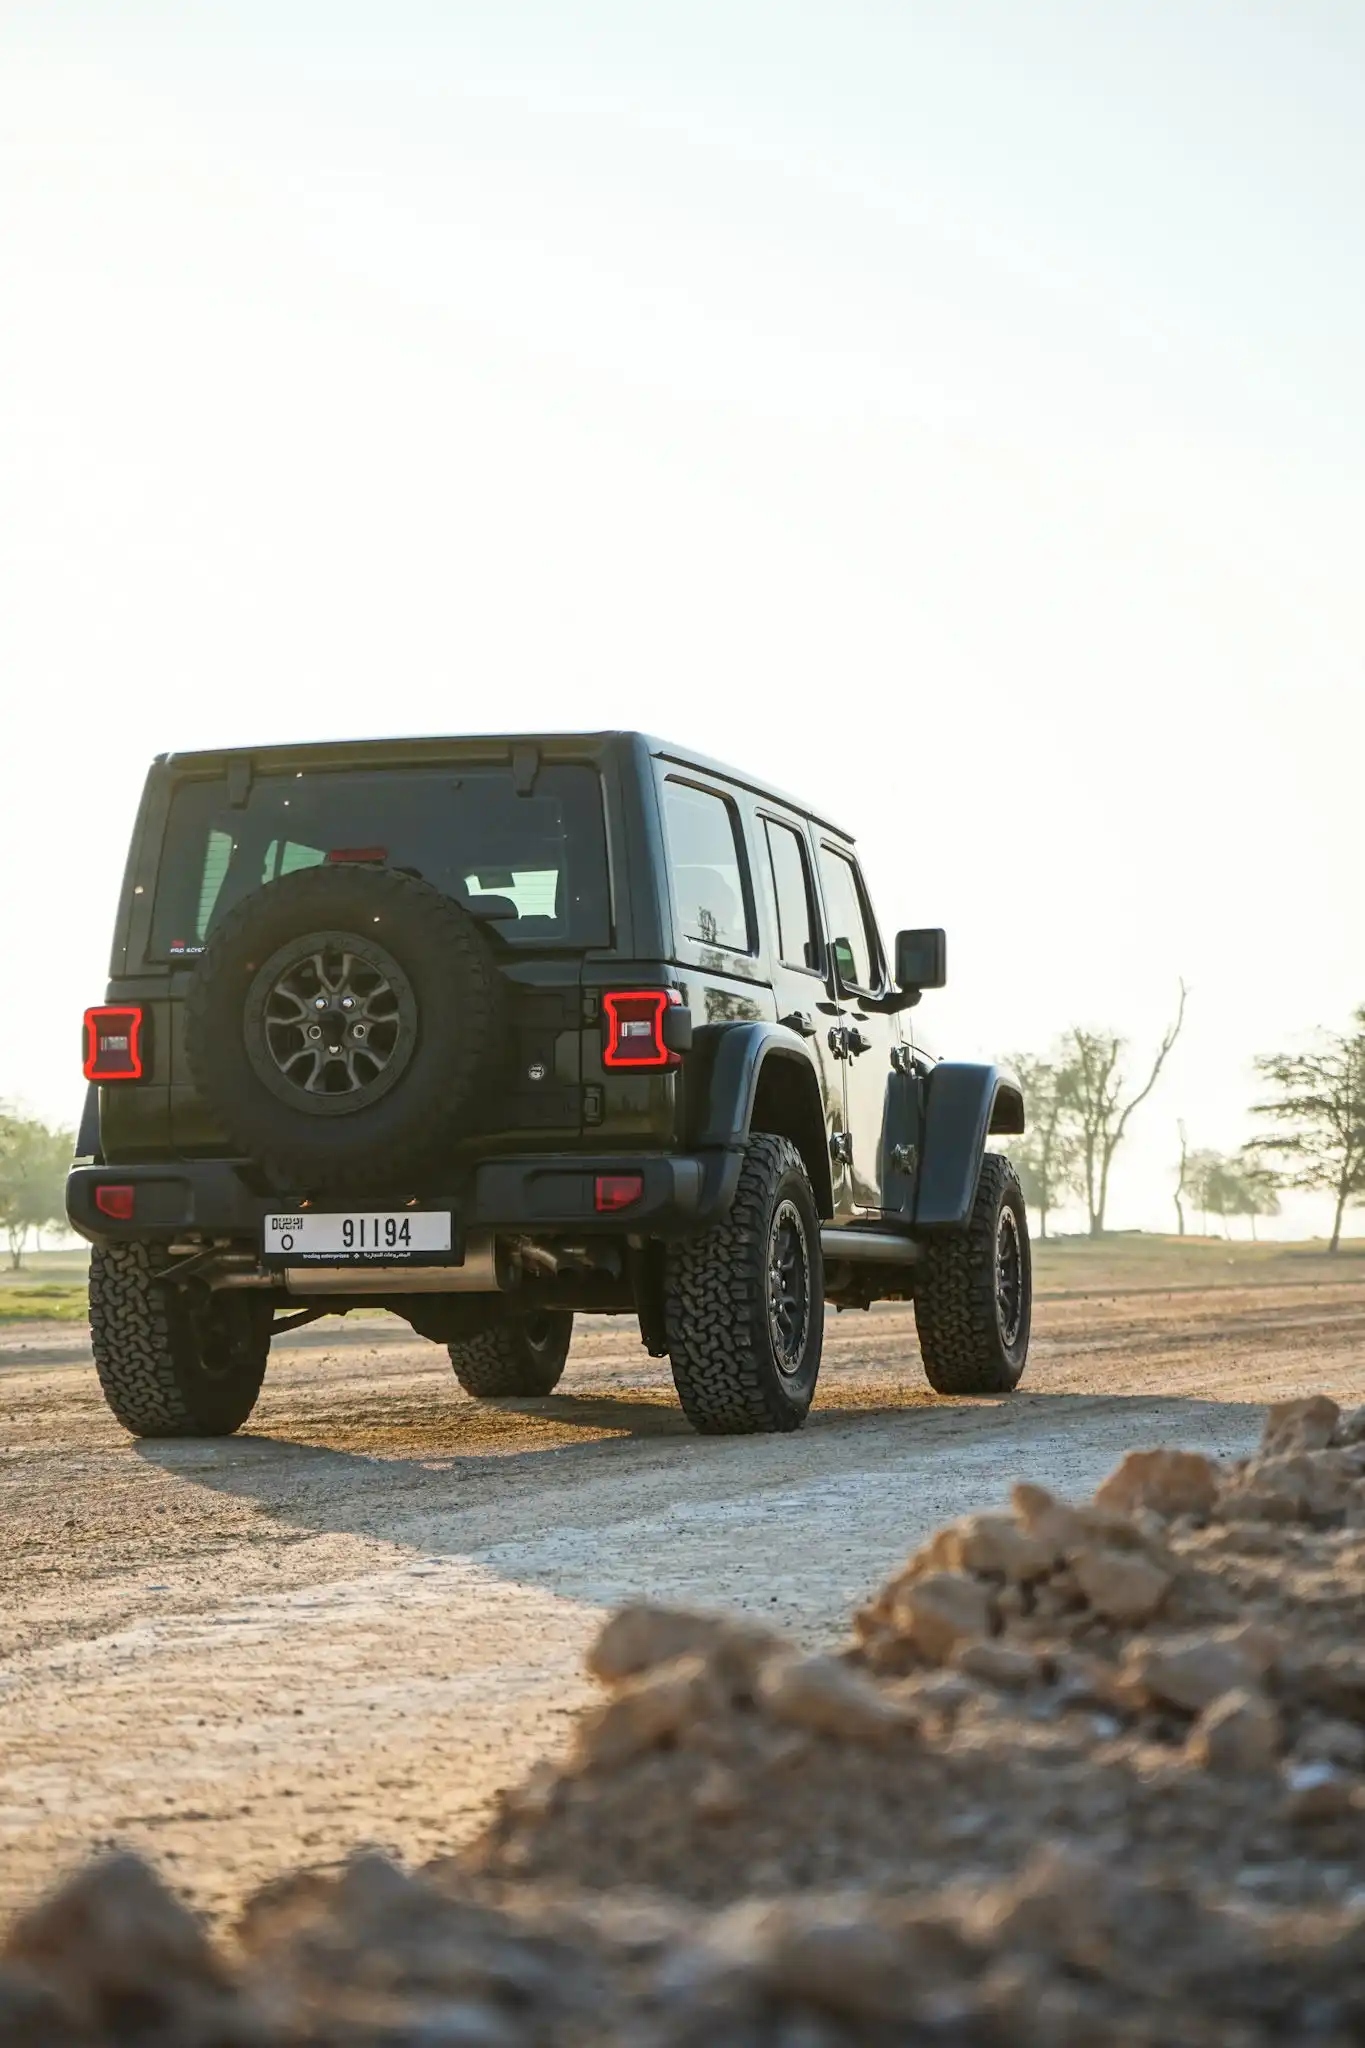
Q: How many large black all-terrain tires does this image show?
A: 5